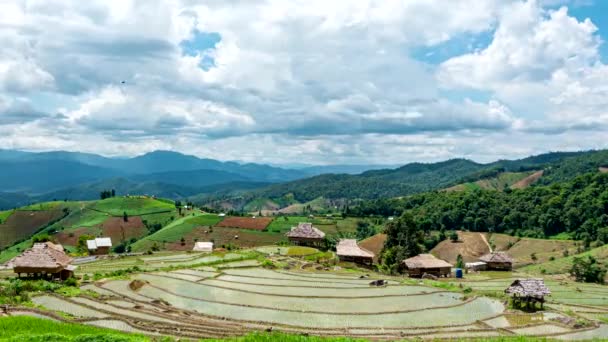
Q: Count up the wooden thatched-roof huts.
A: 6